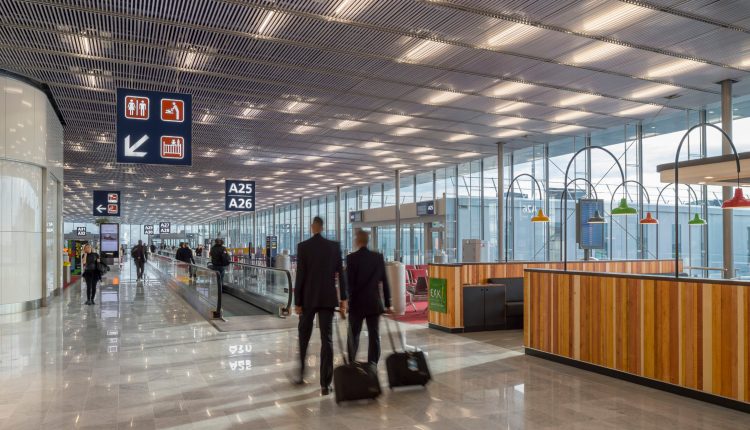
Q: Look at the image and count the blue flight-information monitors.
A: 1